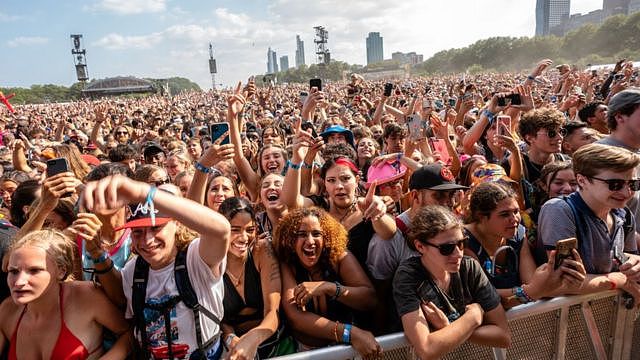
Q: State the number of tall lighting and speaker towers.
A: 3